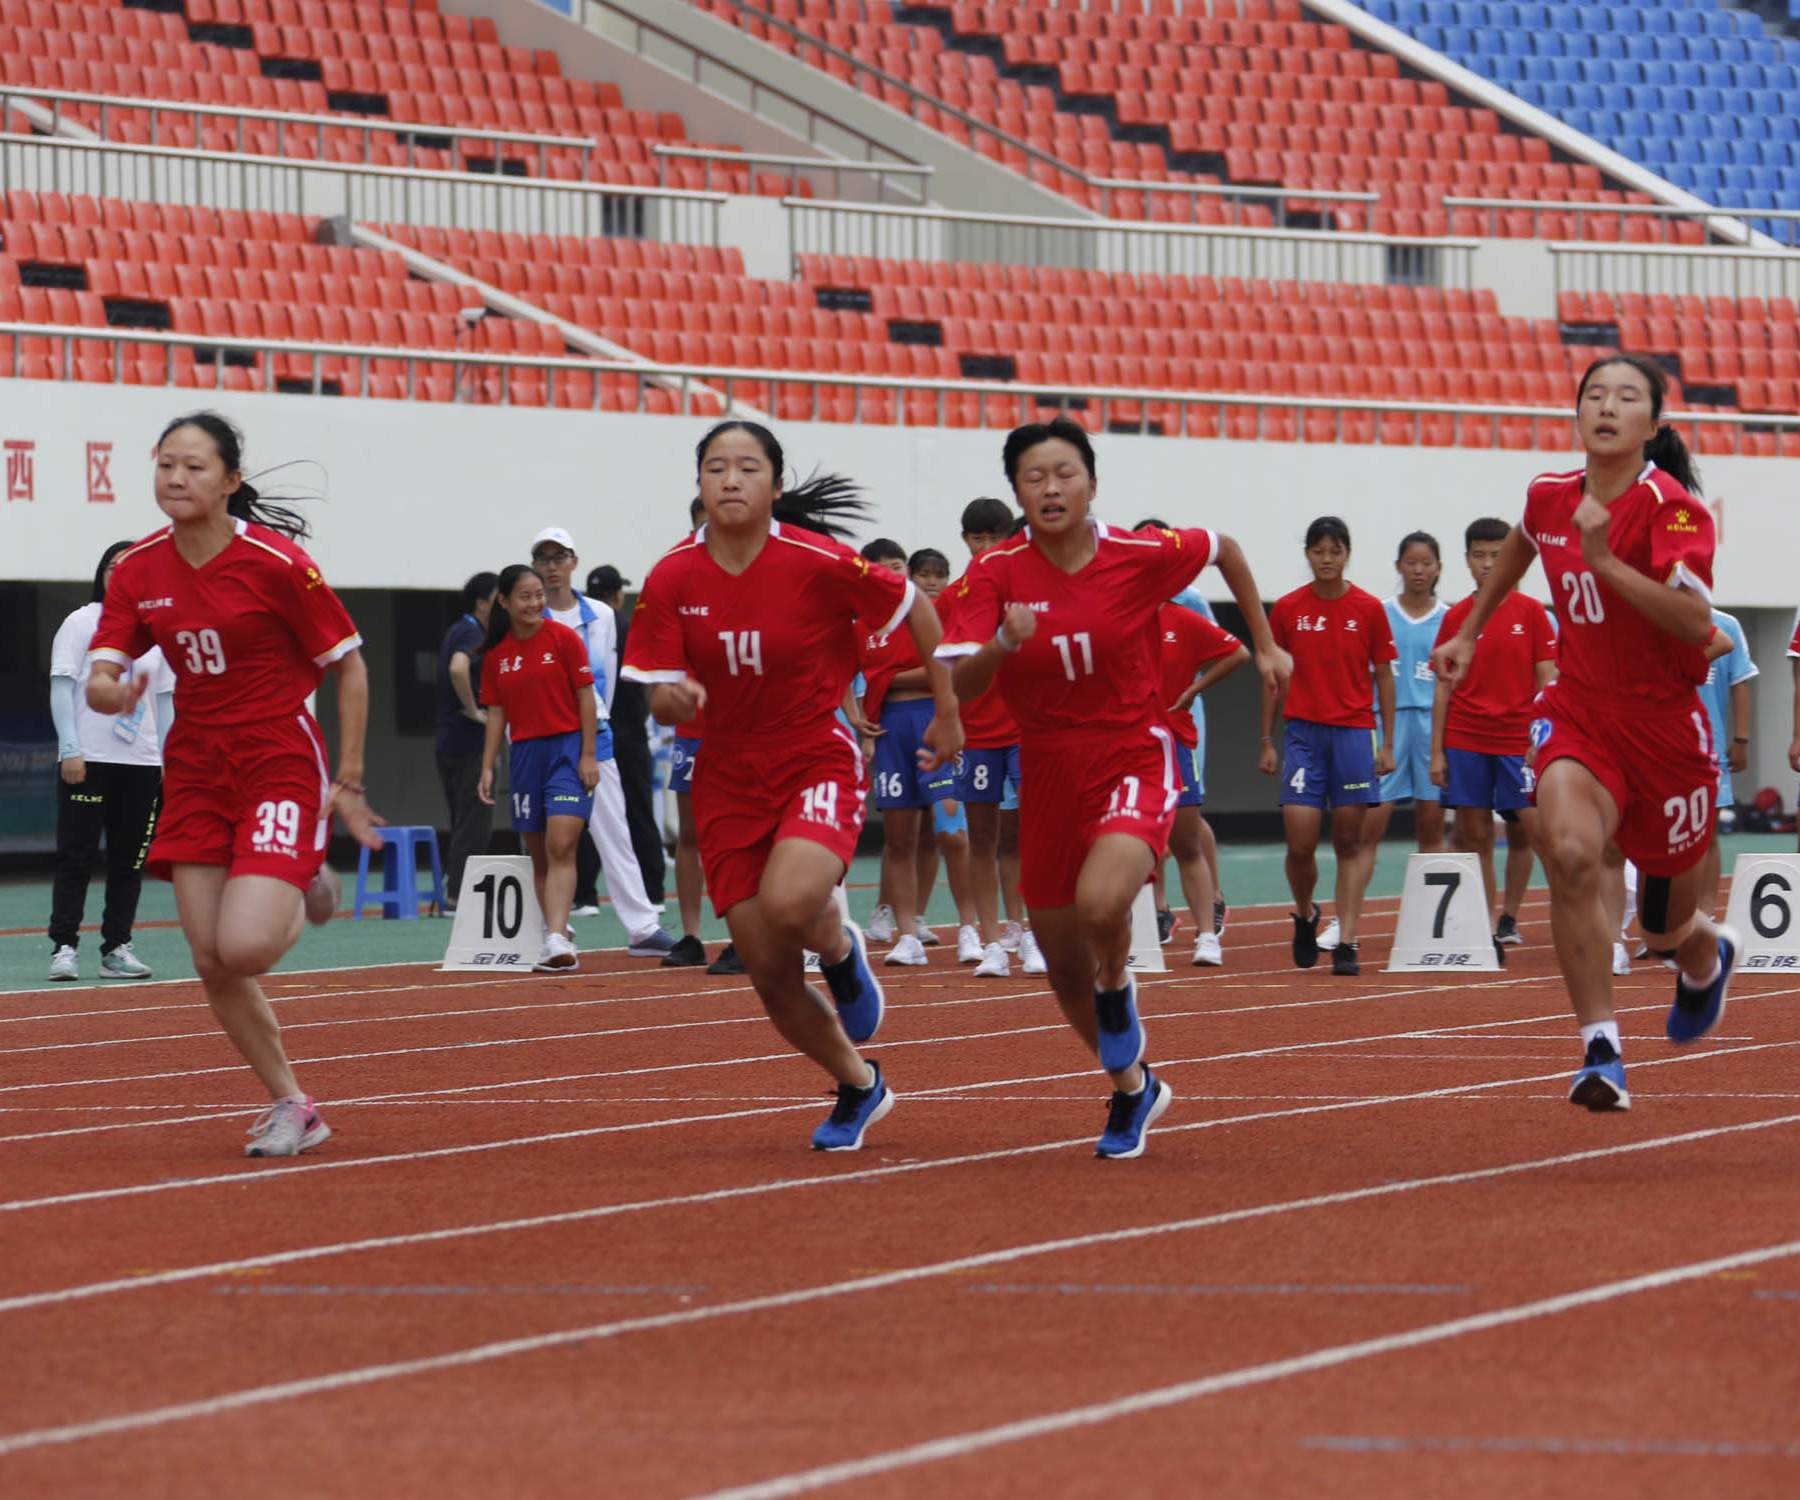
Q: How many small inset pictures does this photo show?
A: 0